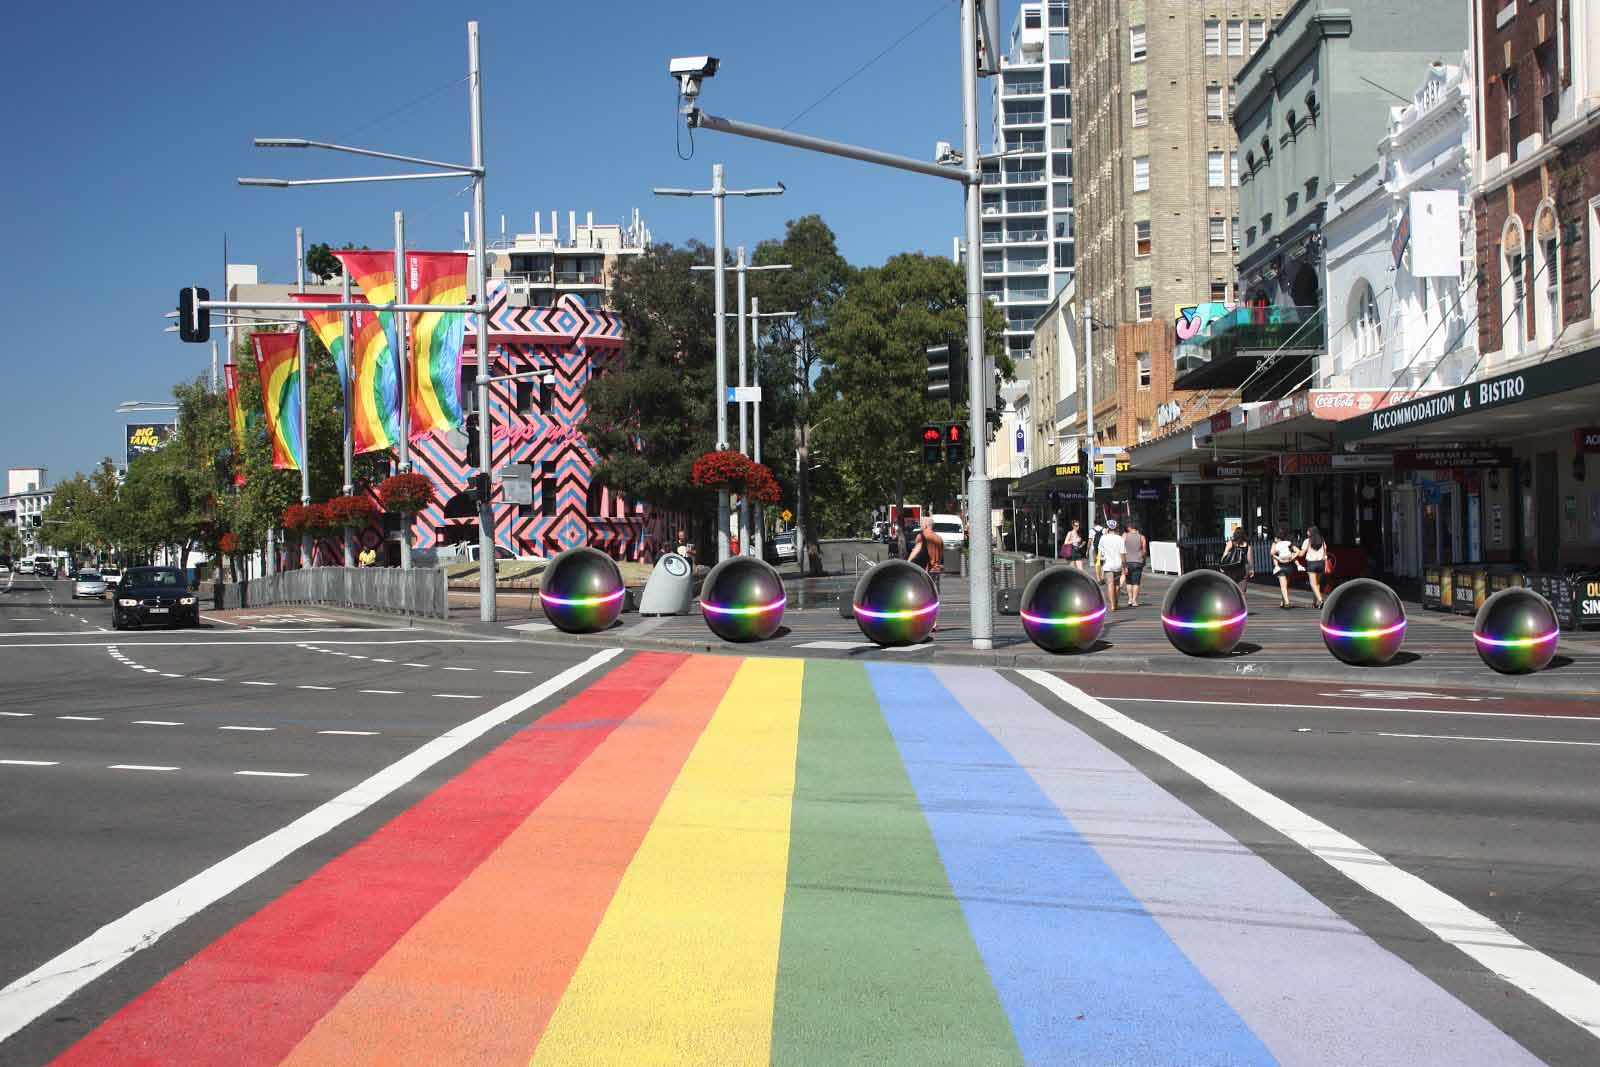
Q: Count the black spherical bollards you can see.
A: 7